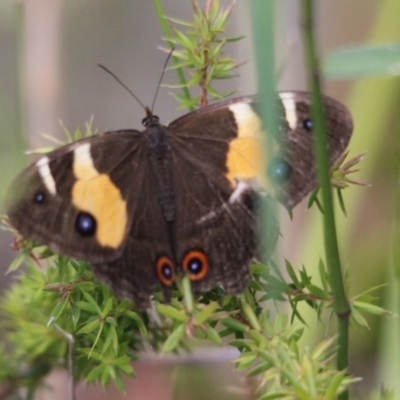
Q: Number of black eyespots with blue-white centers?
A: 6